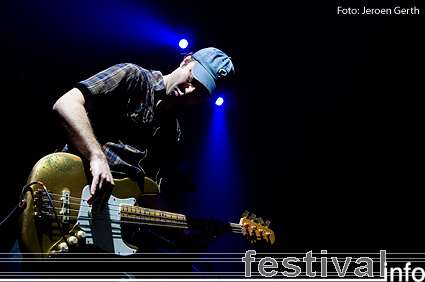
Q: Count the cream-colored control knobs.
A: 3